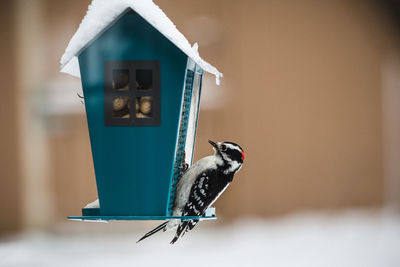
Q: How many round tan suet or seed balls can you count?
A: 2